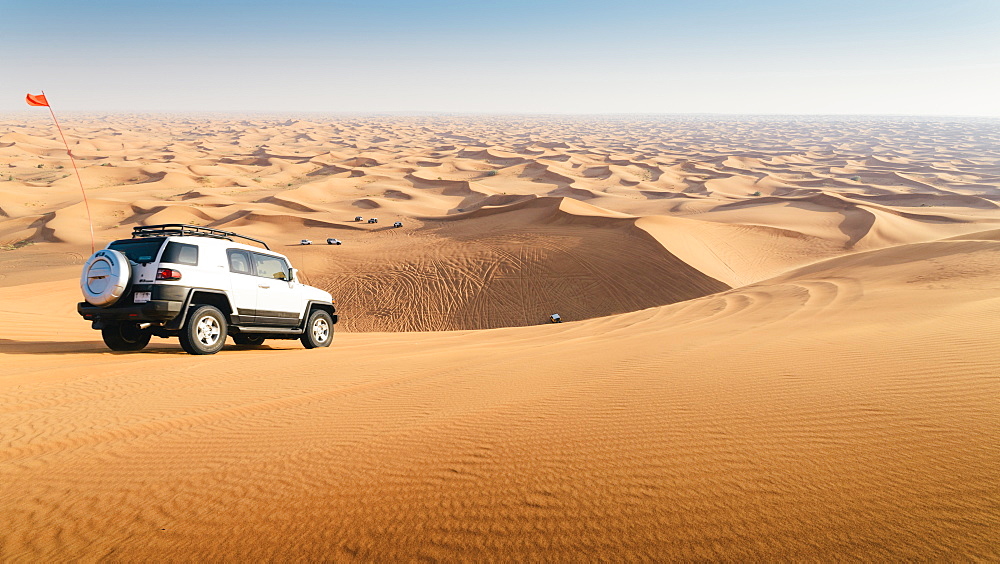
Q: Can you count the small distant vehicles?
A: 6